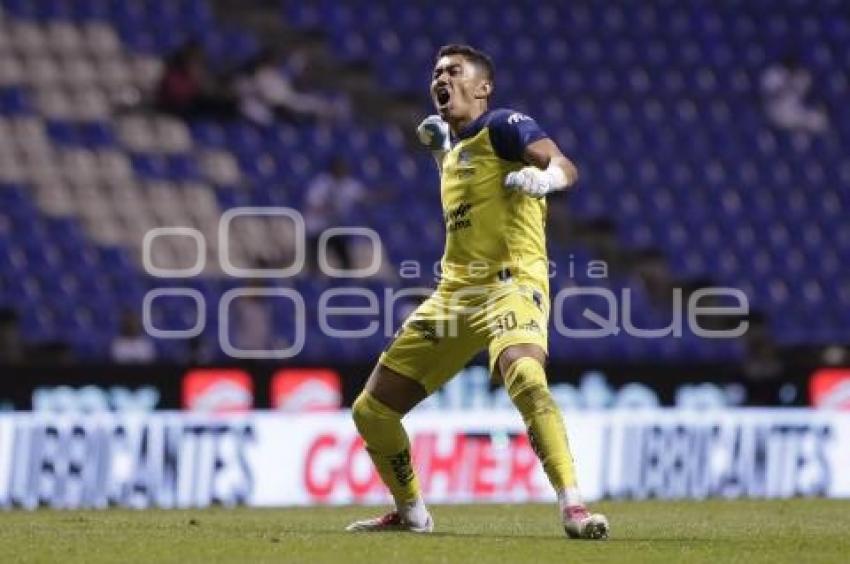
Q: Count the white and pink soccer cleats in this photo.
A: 2